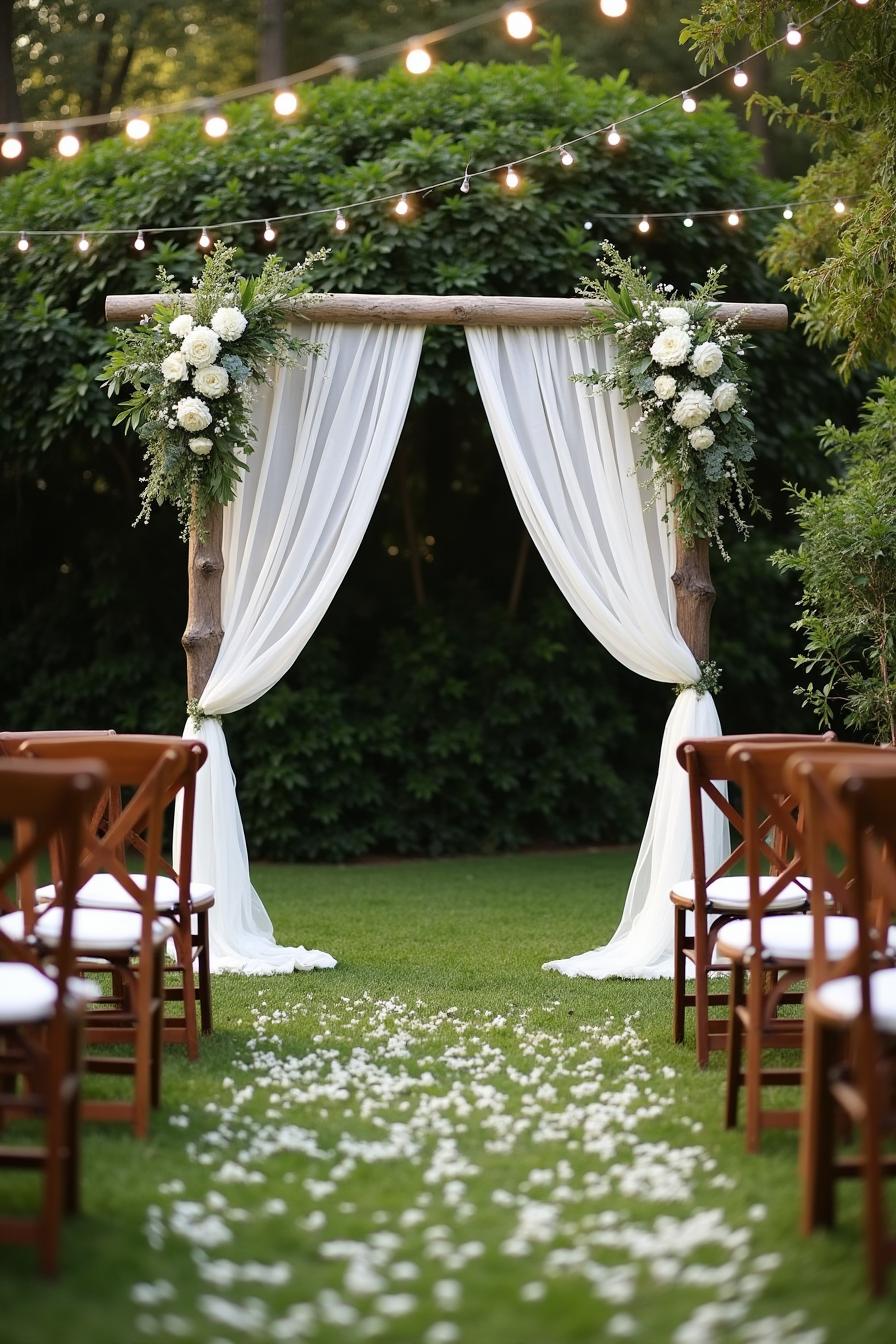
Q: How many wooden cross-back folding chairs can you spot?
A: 8